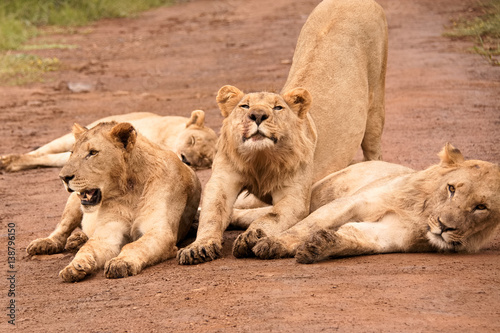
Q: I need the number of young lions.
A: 4